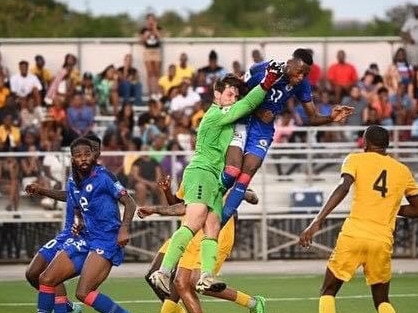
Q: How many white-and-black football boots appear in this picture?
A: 2